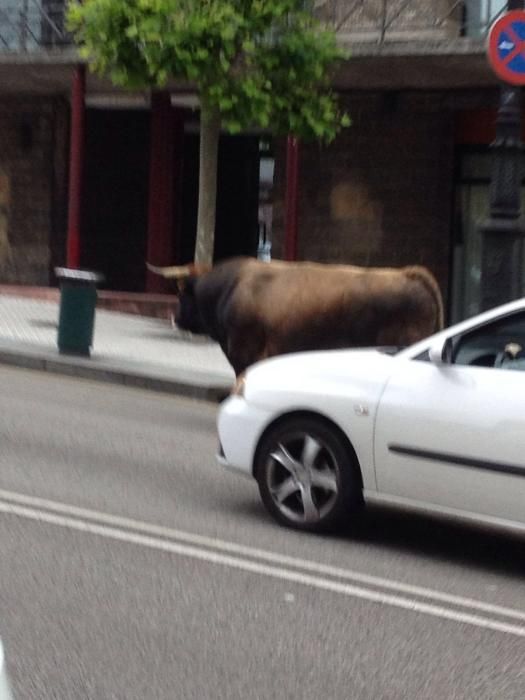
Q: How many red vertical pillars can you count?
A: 3